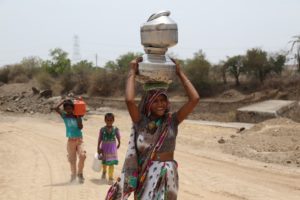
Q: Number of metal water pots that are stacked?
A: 2